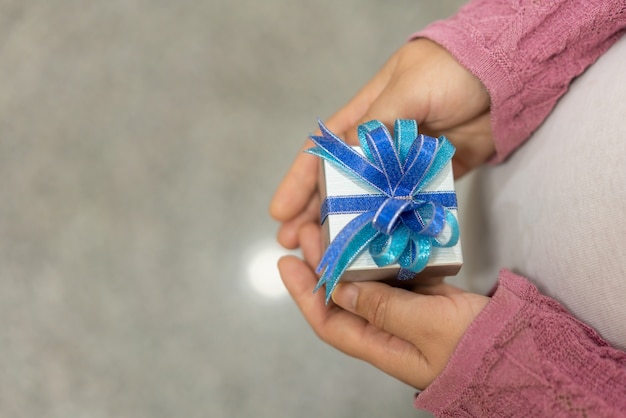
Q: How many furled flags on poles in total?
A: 0